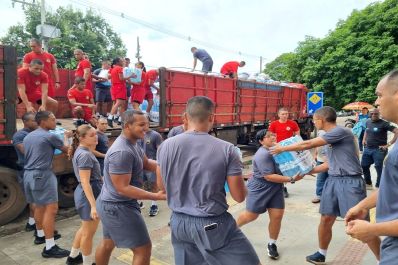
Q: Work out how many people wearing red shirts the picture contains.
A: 9